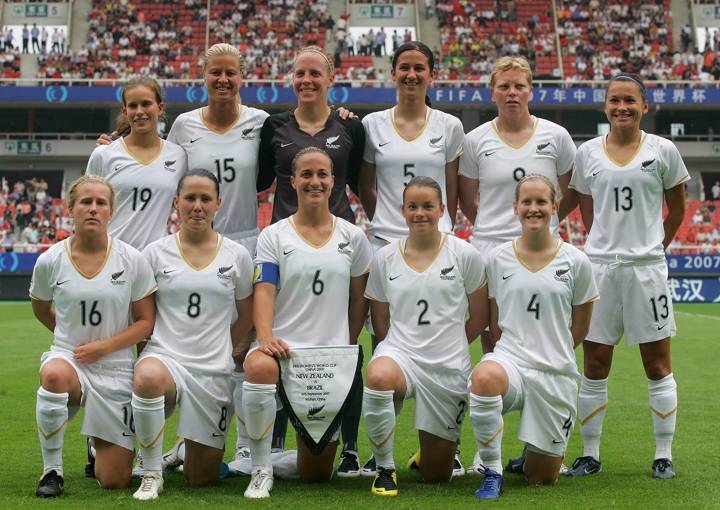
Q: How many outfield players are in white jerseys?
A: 10